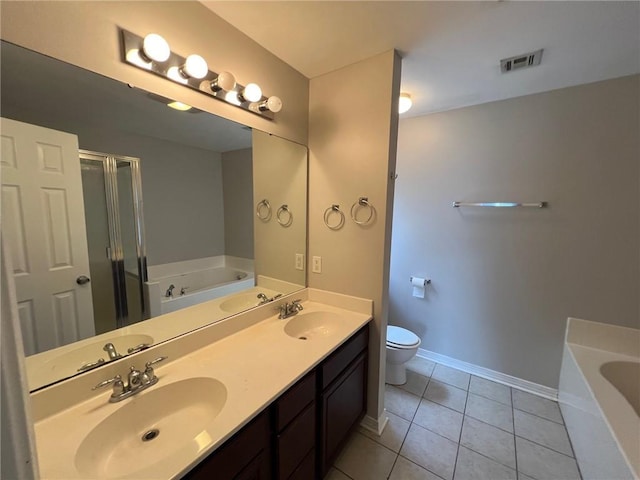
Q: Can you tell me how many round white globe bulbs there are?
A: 5